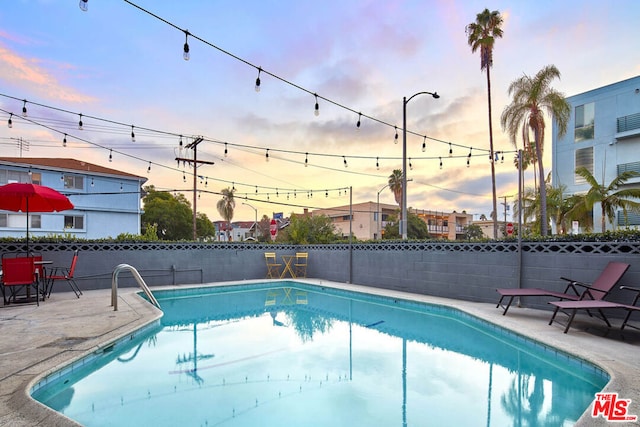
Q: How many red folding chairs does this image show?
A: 3